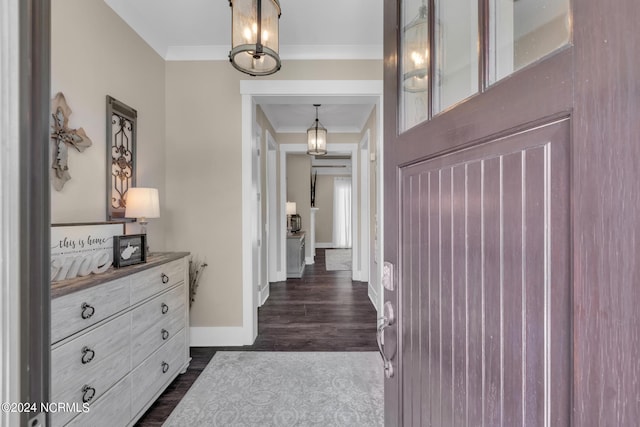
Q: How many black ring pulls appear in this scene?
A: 7